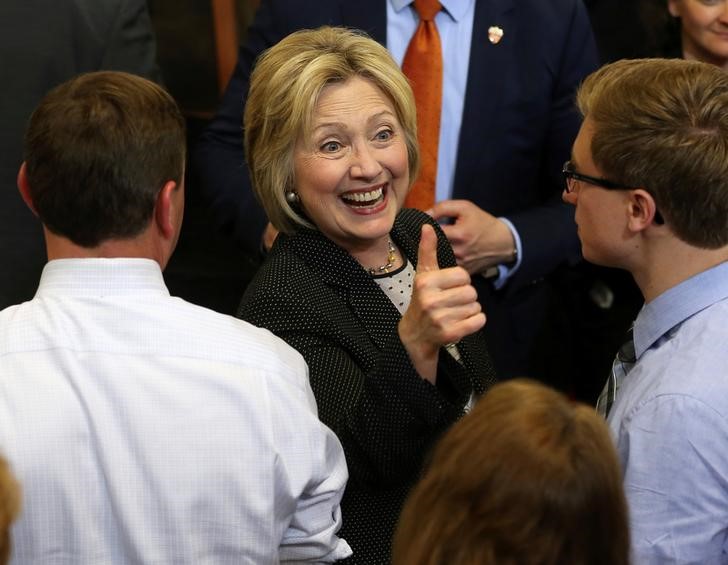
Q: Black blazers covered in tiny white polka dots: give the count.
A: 1